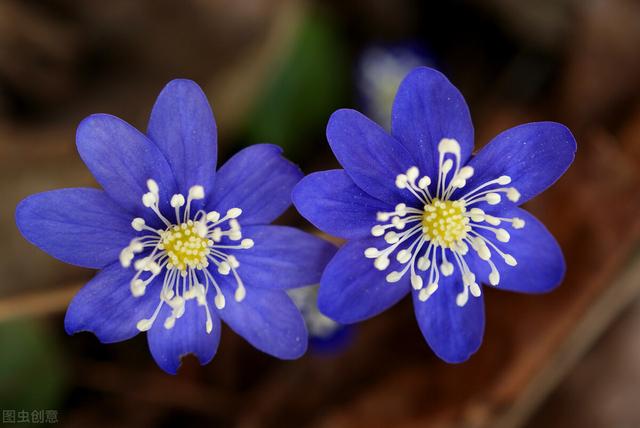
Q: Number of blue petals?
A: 15